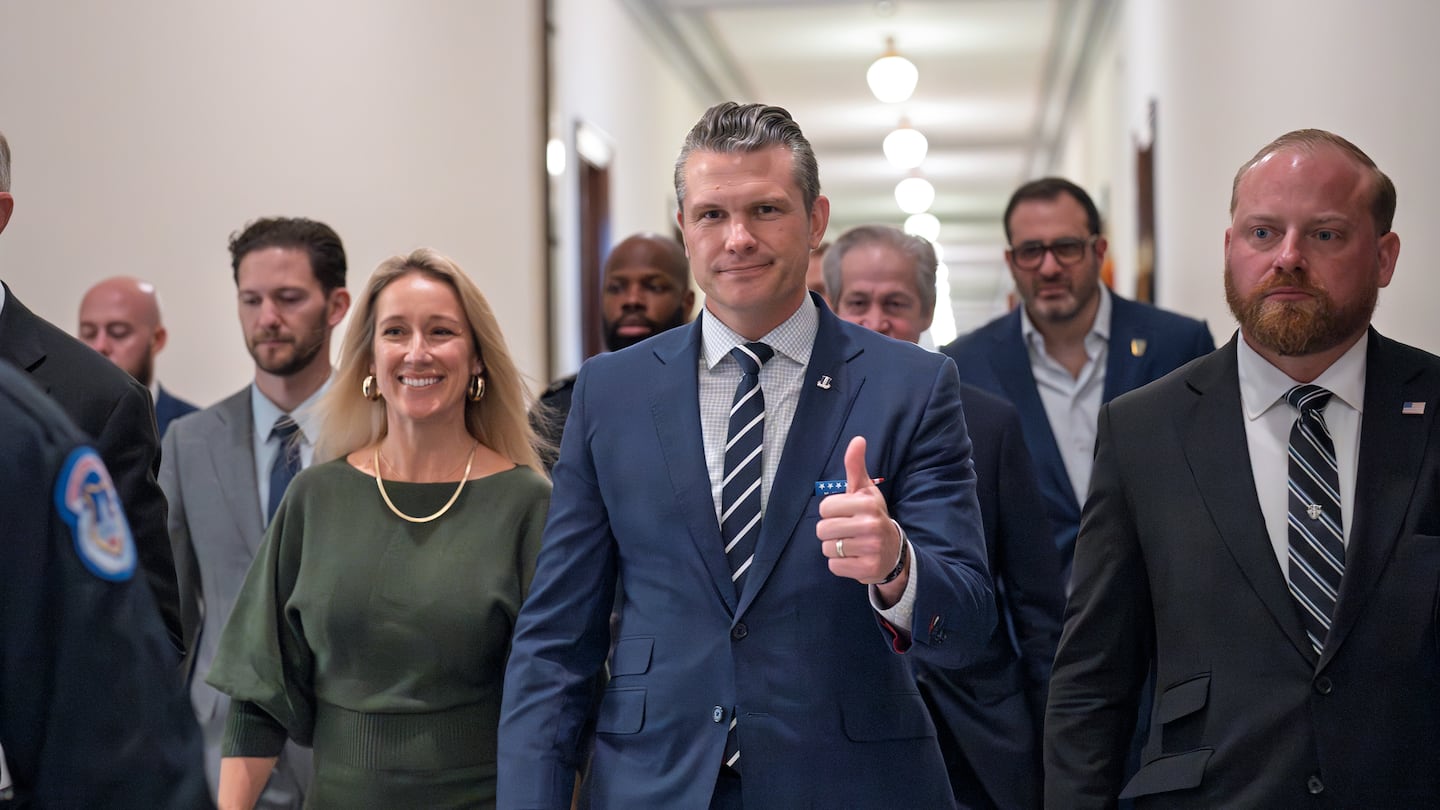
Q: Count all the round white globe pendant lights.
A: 4